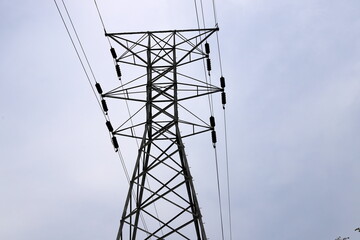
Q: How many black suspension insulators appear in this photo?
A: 12